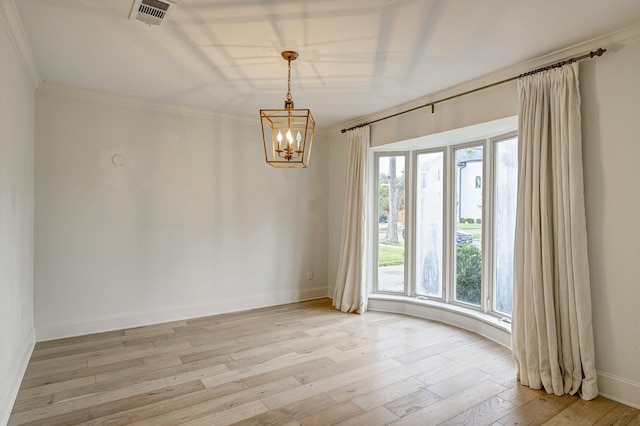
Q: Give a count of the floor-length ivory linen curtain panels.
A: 2